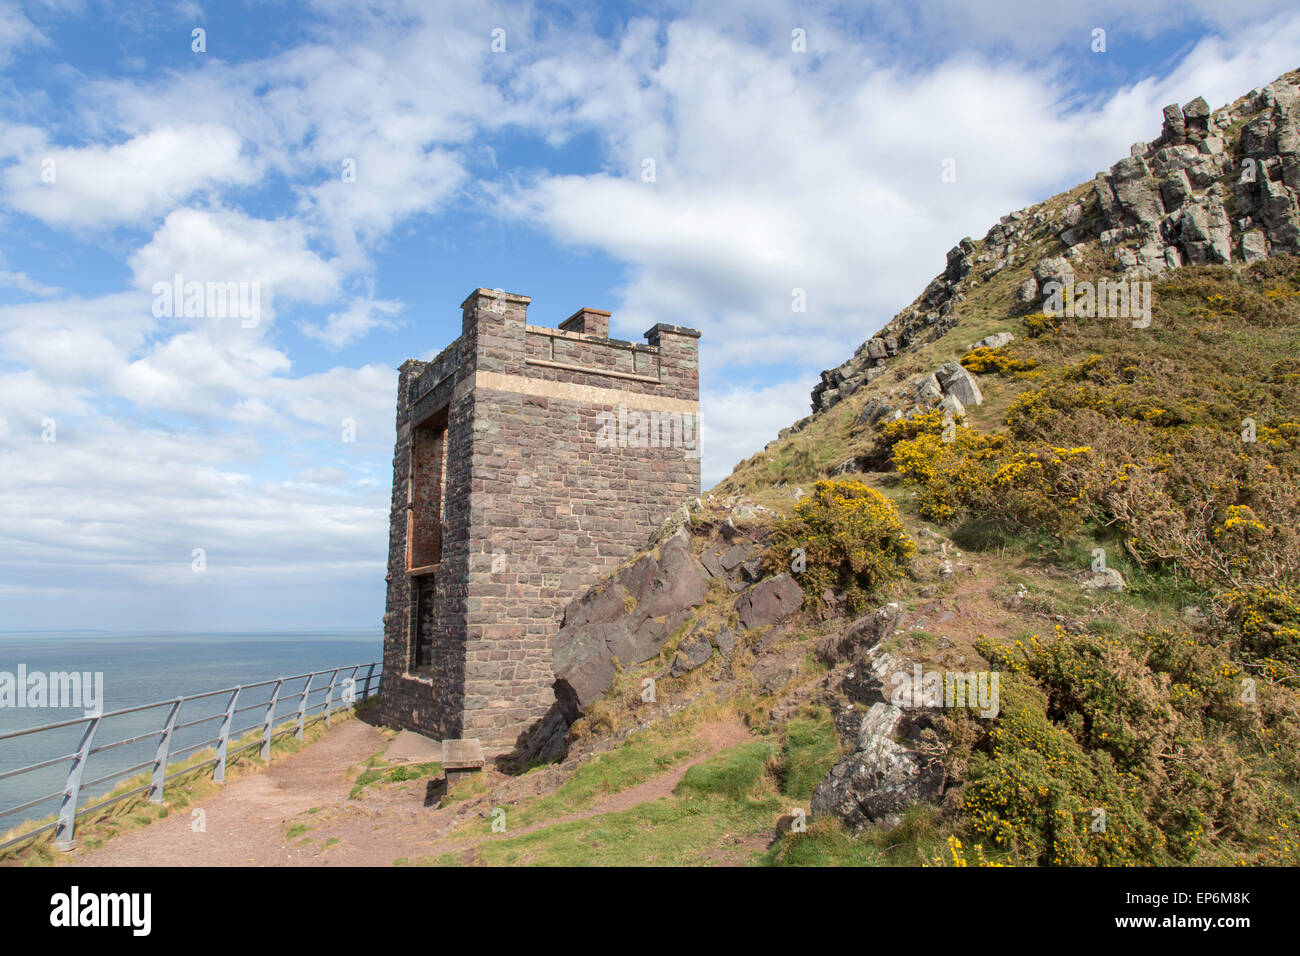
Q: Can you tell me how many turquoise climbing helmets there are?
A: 0